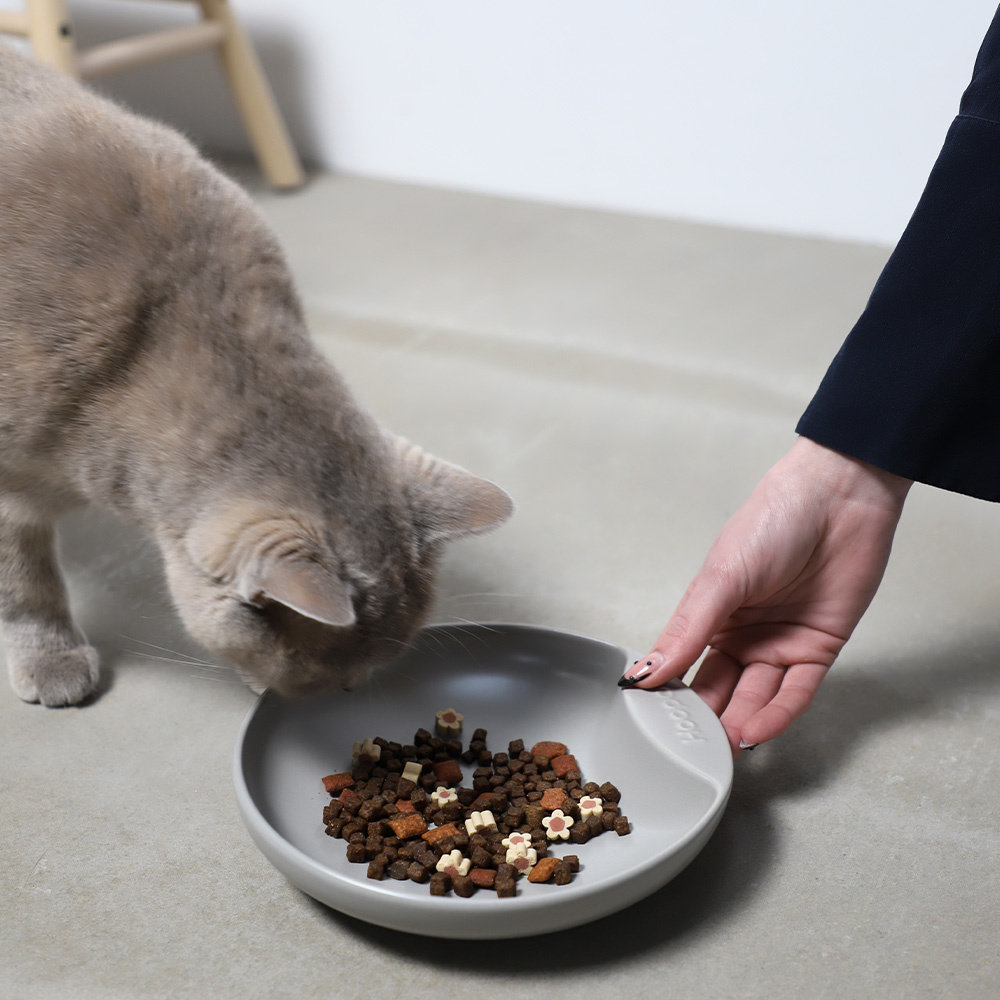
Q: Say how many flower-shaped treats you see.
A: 10